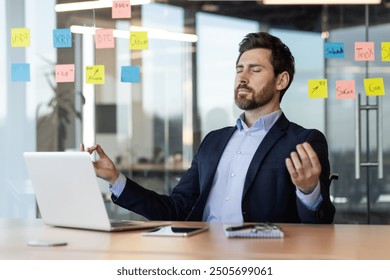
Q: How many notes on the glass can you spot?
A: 15